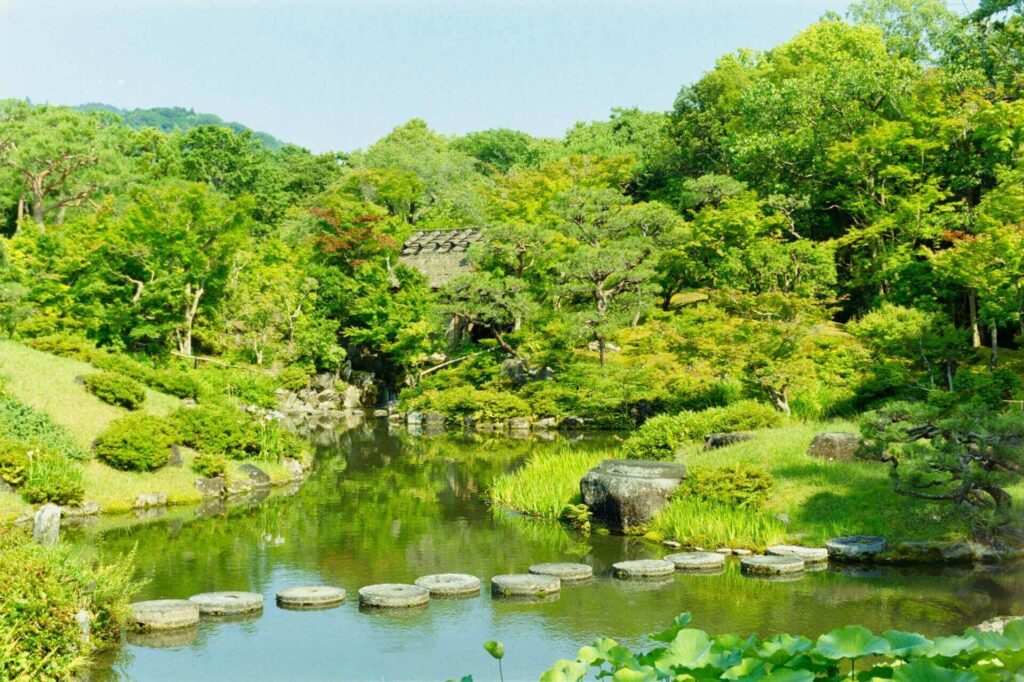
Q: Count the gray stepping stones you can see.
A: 12